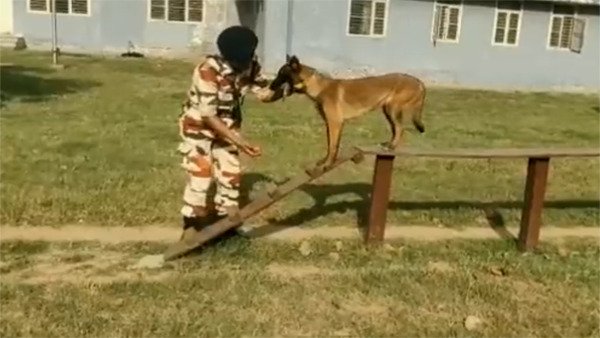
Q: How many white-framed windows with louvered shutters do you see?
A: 6